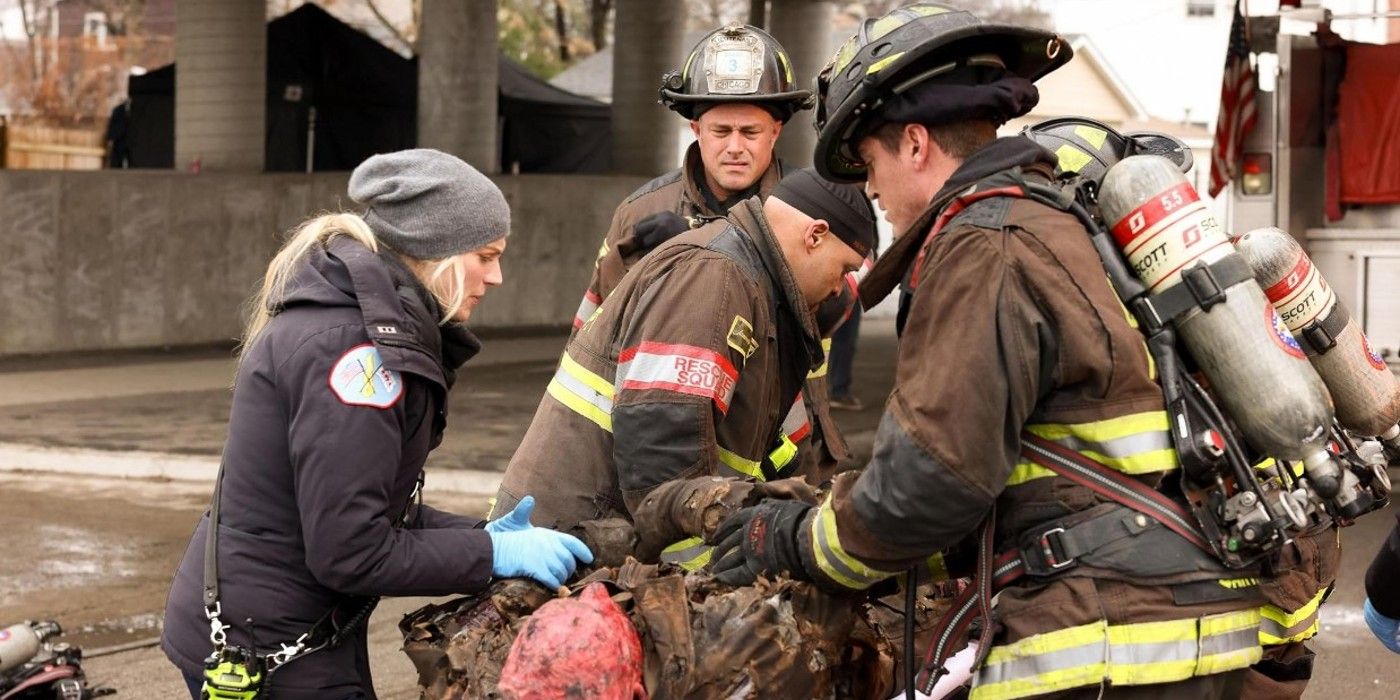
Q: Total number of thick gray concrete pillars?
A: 4